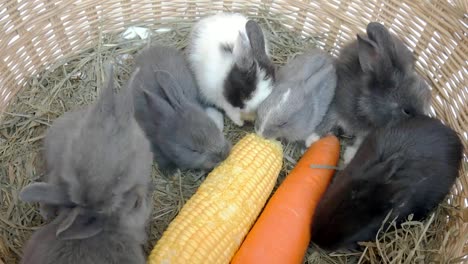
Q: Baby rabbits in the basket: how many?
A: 7